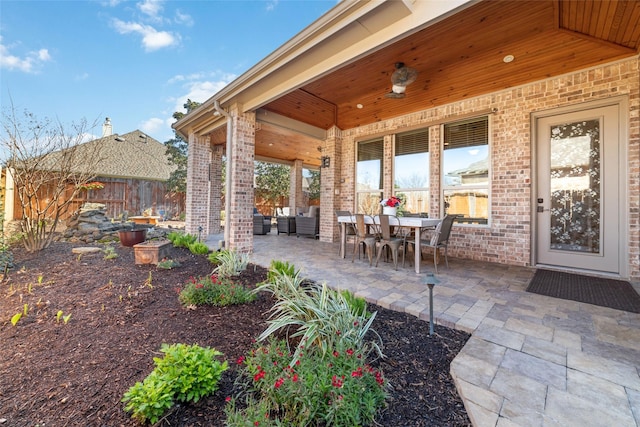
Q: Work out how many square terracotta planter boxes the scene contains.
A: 1